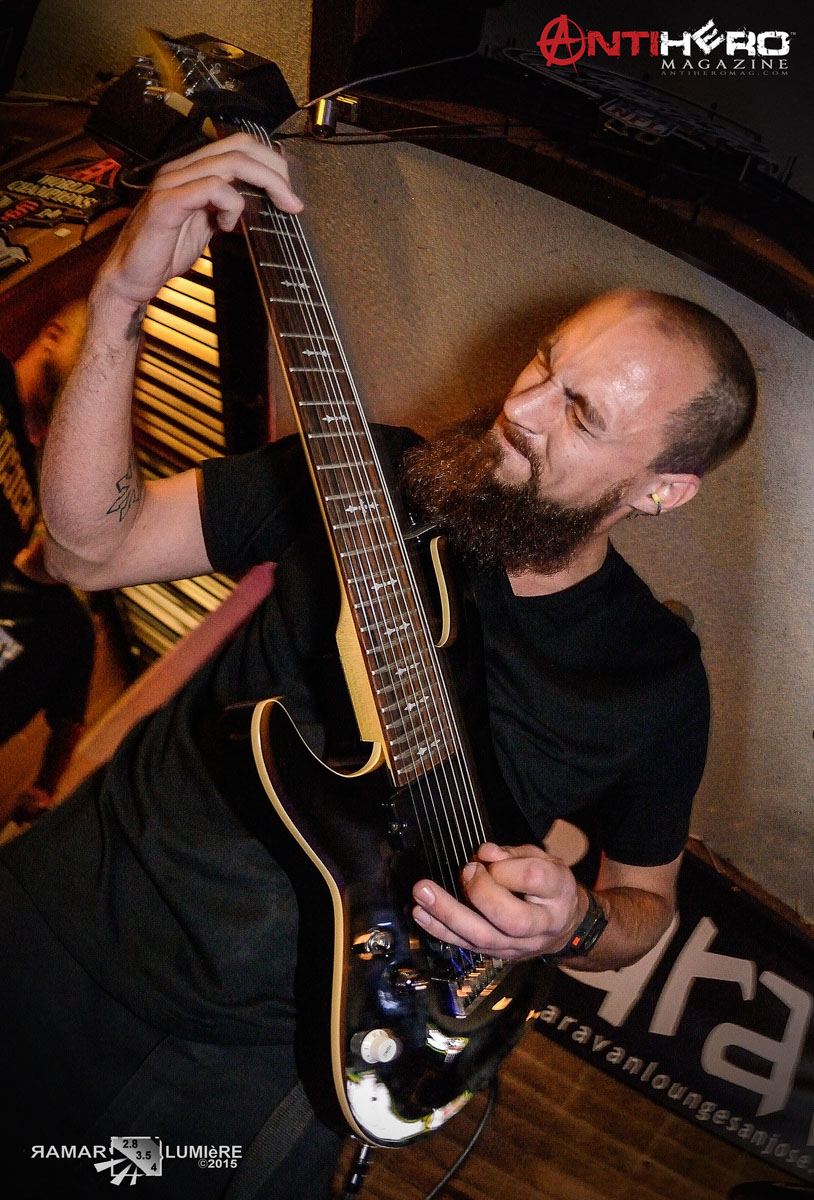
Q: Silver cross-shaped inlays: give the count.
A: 10